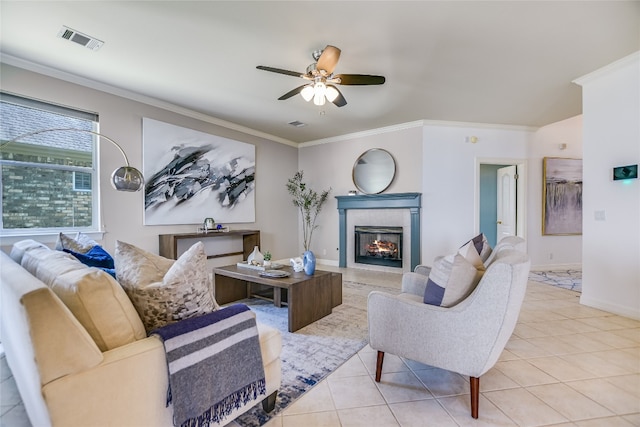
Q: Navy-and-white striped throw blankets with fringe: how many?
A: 1